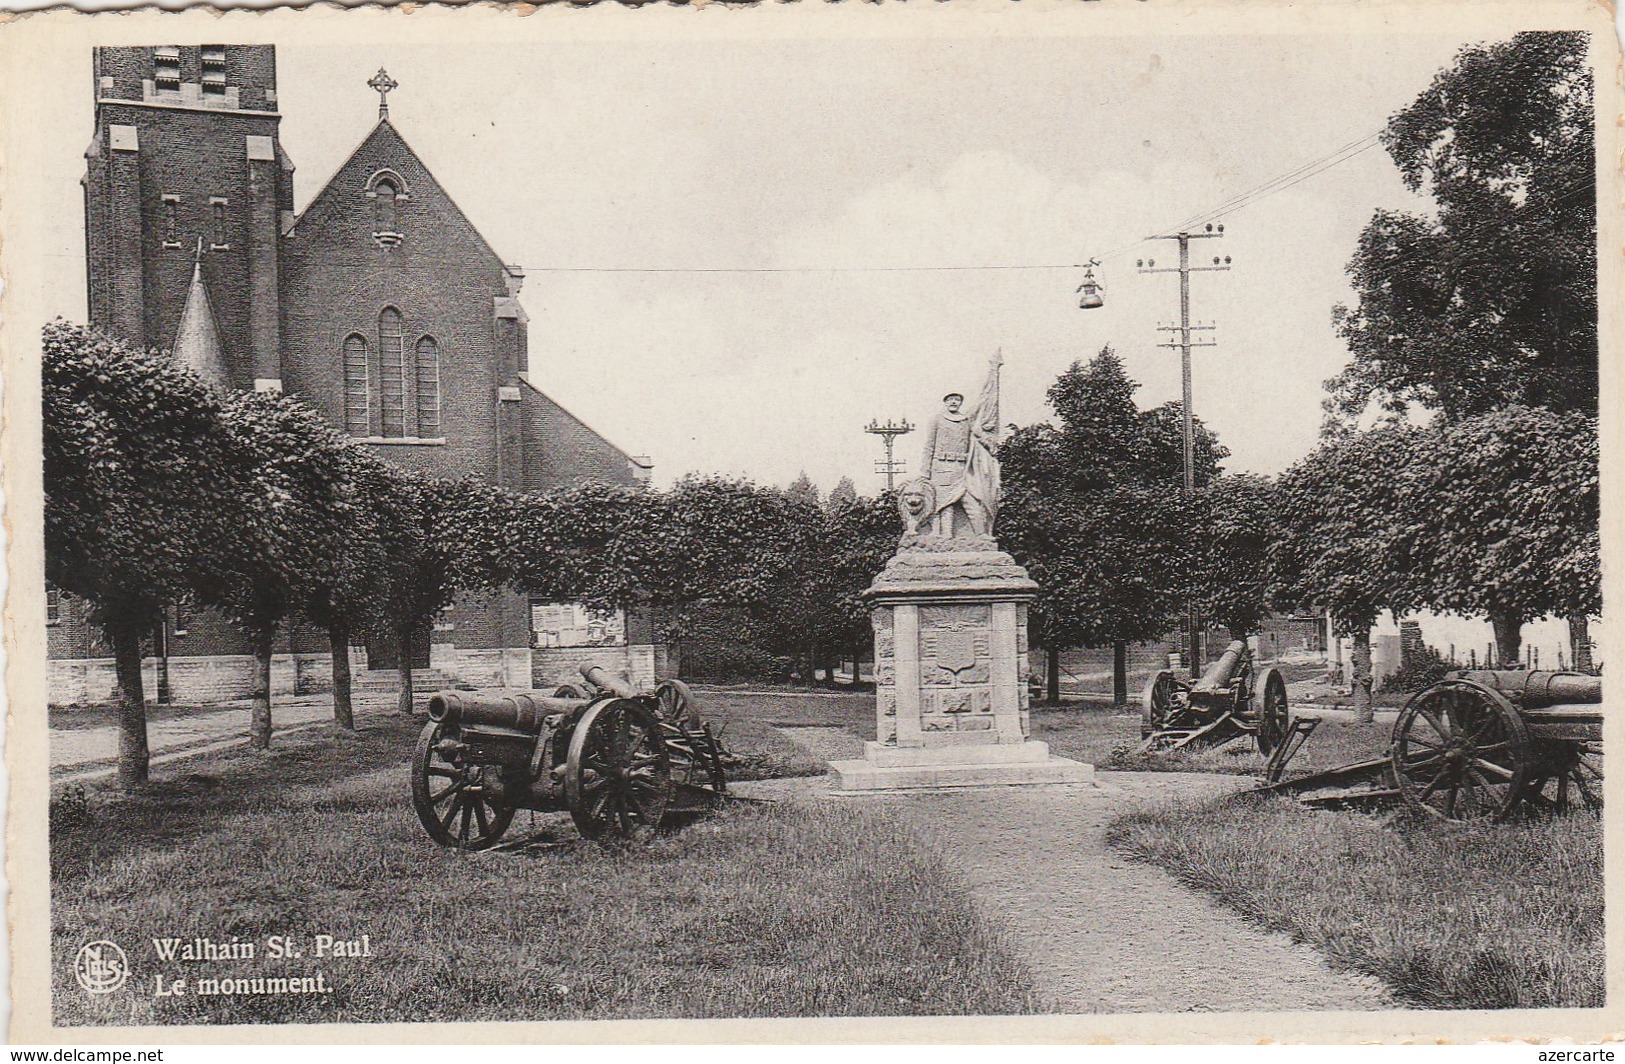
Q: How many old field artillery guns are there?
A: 4